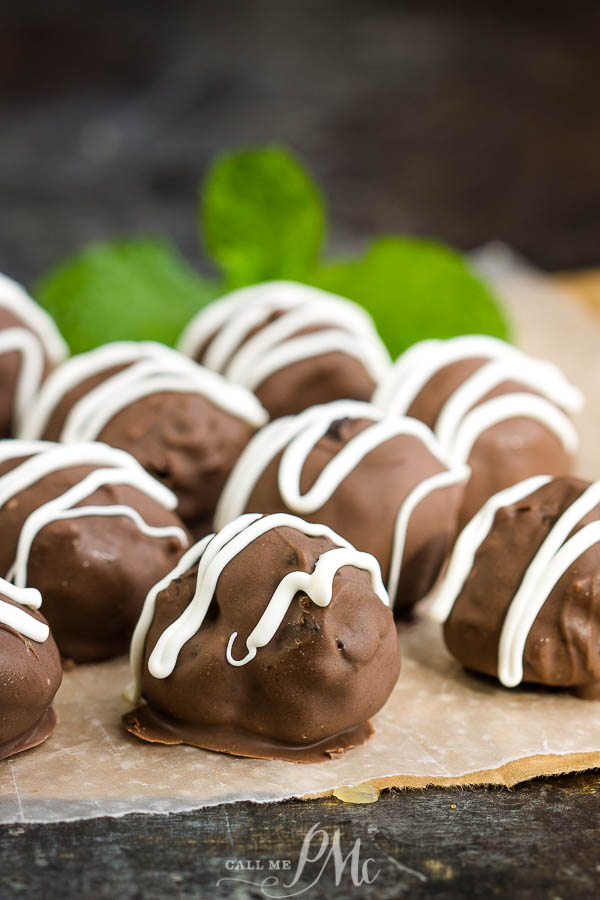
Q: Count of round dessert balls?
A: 9